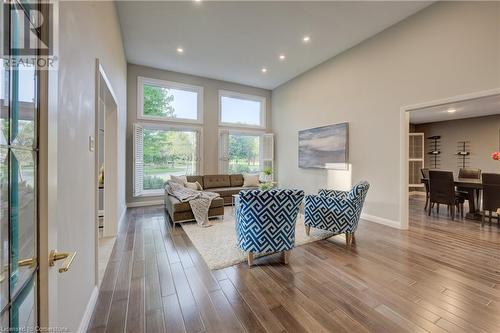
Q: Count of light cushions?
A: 3